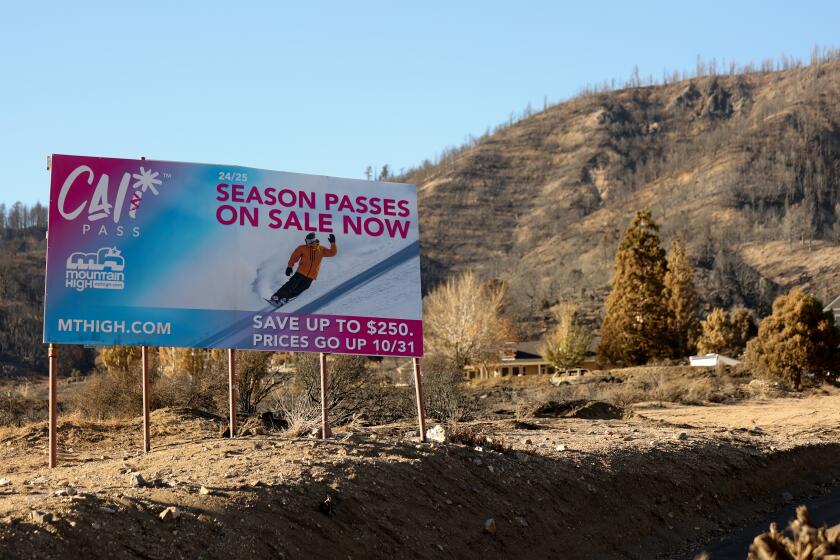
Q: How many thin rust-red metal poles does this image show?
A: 5